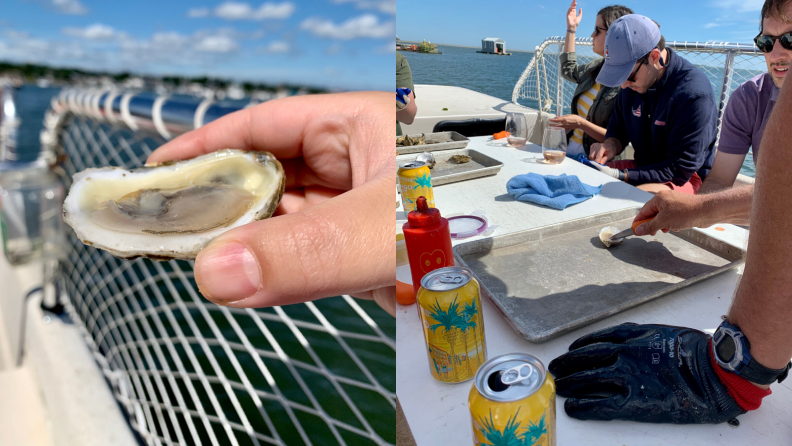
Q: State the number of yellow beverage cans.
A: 3